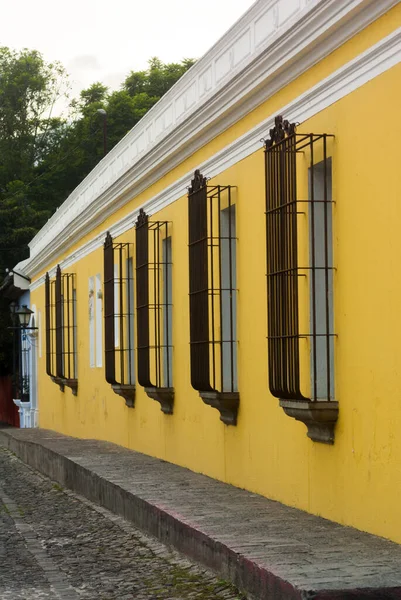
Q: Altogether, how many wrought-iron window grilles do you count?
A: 6